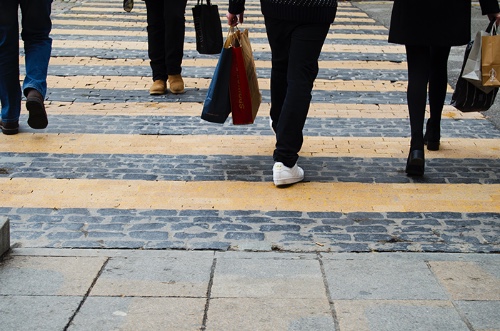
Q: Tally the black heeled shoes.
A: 2